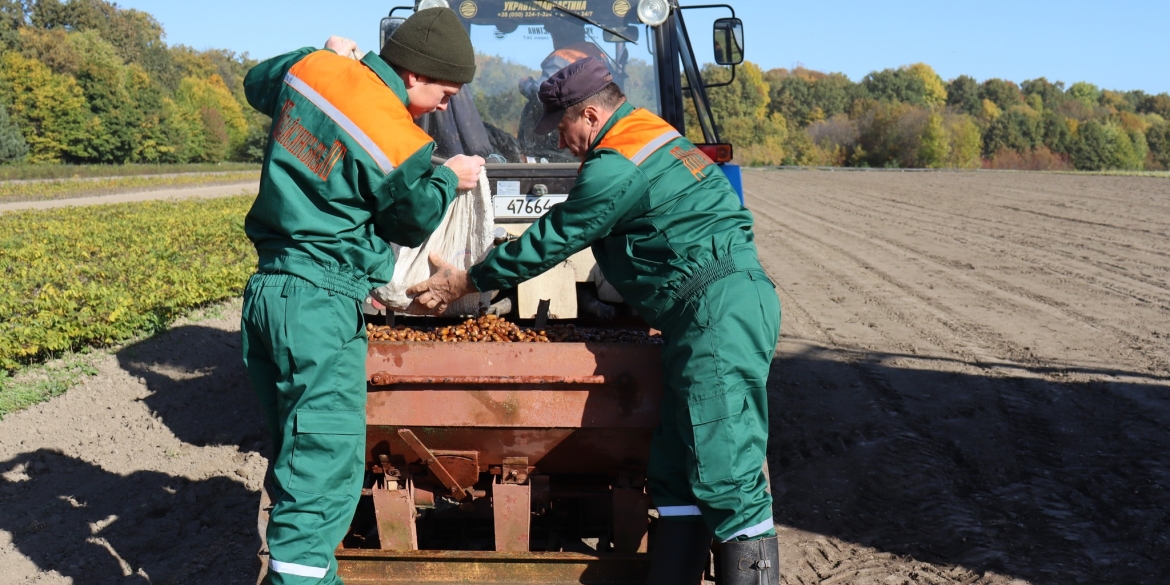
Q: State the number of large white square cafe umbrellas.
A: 0